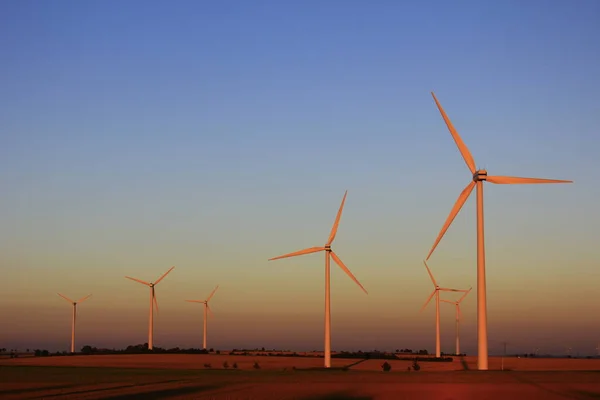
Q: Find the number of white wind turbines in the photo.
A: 7